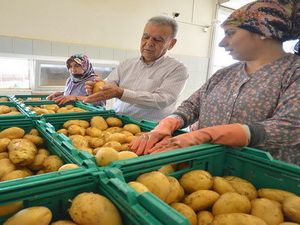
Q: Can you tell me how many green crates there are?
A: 8